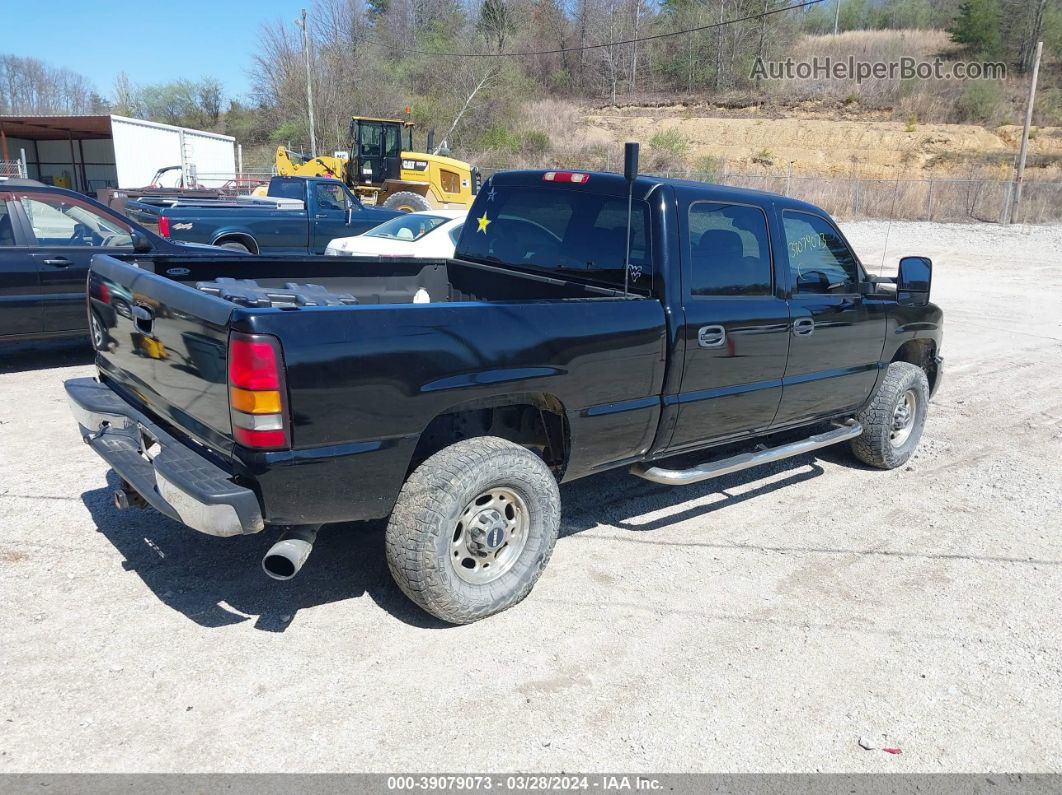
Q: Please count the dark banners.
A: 1